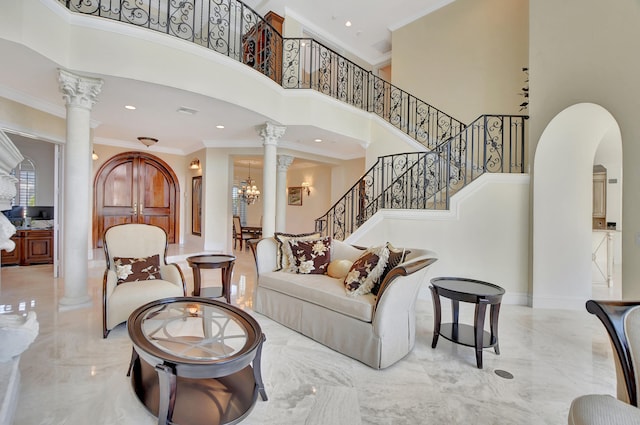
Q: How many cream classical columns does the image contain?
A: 3